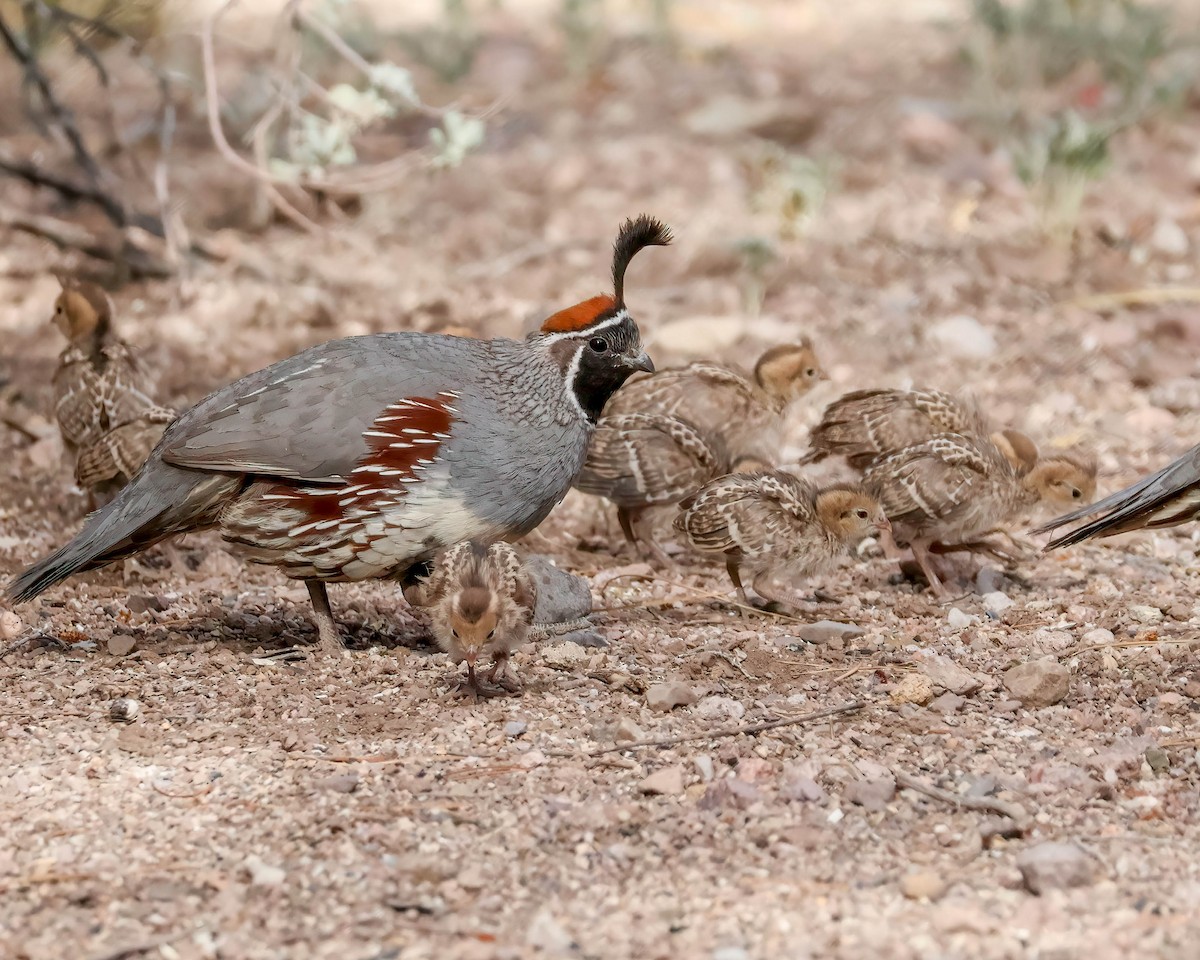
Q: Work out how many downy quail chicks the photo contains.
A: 8